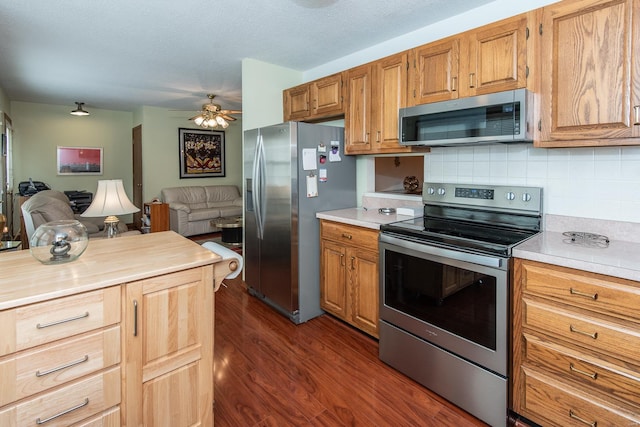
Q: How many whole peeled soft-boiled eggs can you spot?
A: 0